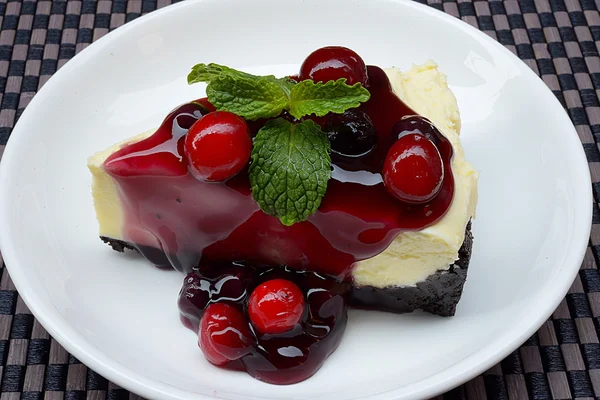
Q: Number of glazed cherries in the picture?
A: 5